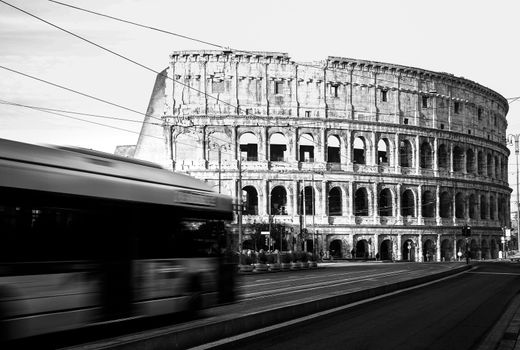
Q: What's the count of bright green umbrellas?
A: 0